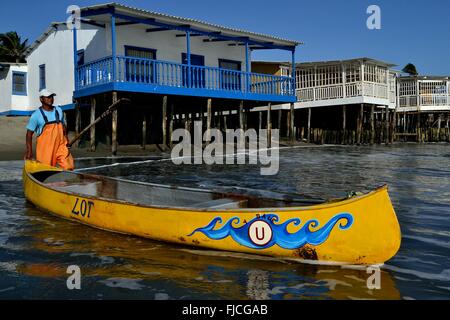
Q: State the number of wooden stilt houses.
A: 3